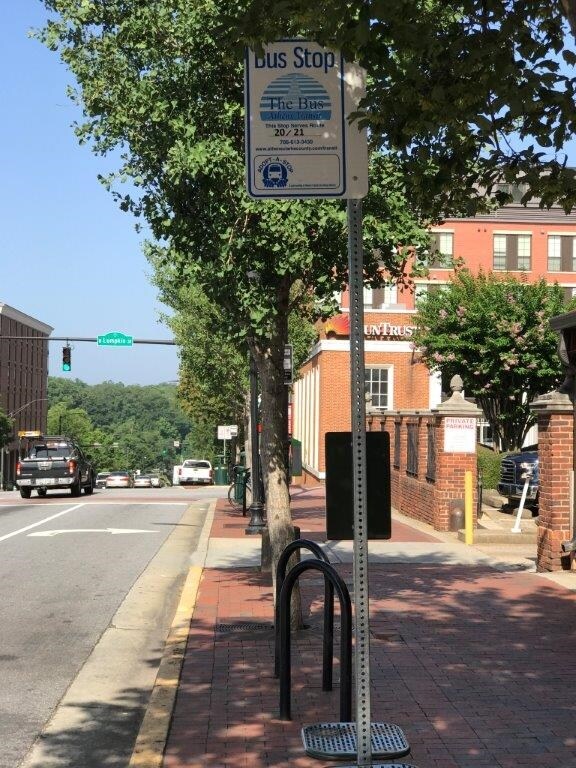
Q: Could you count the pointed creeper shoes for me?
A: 0